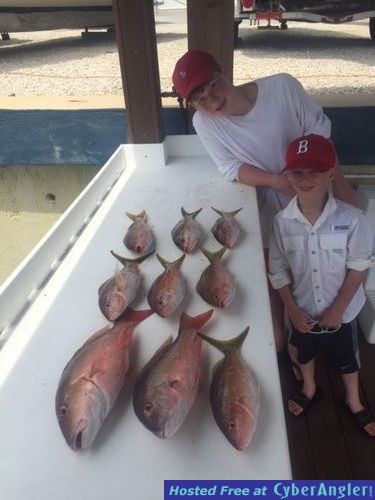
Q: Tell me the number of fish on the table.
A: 9